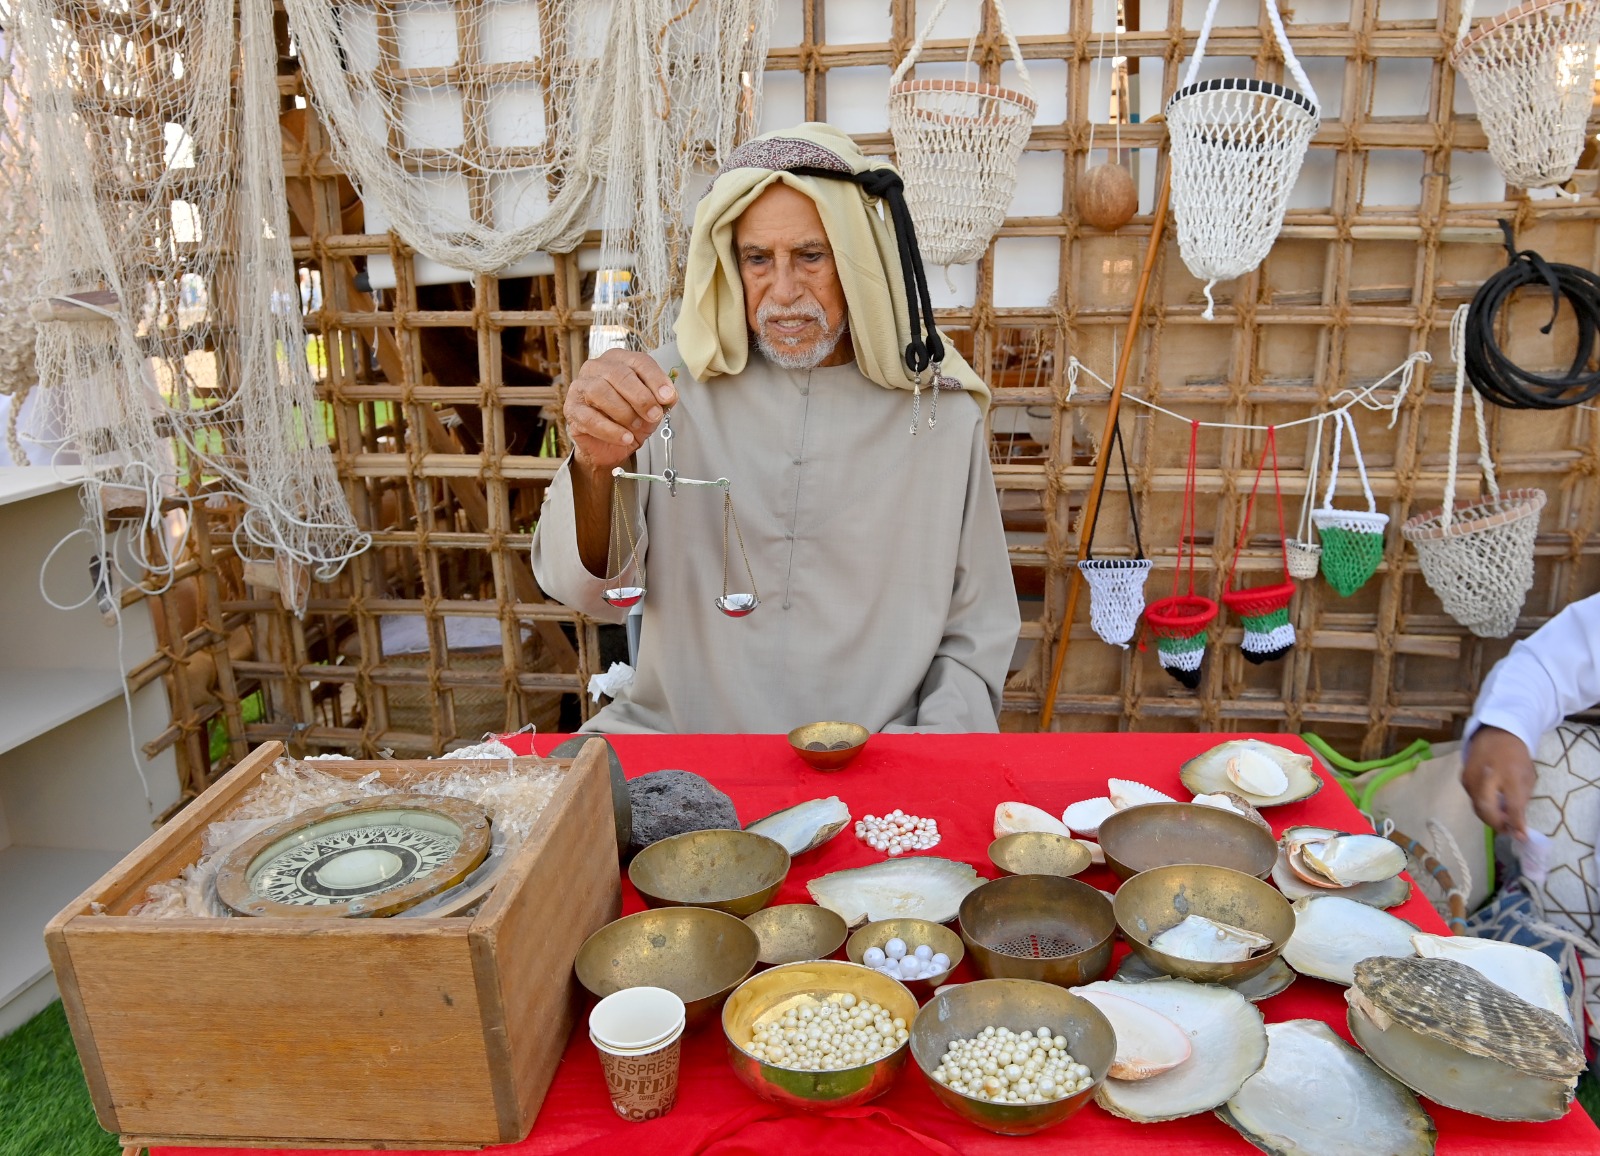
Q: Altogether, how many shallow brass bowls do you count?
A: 11